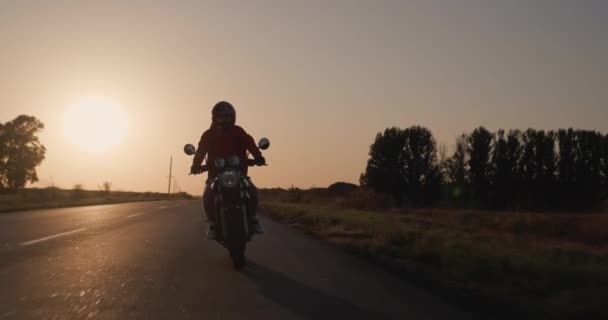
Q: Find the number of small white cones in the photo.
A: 0